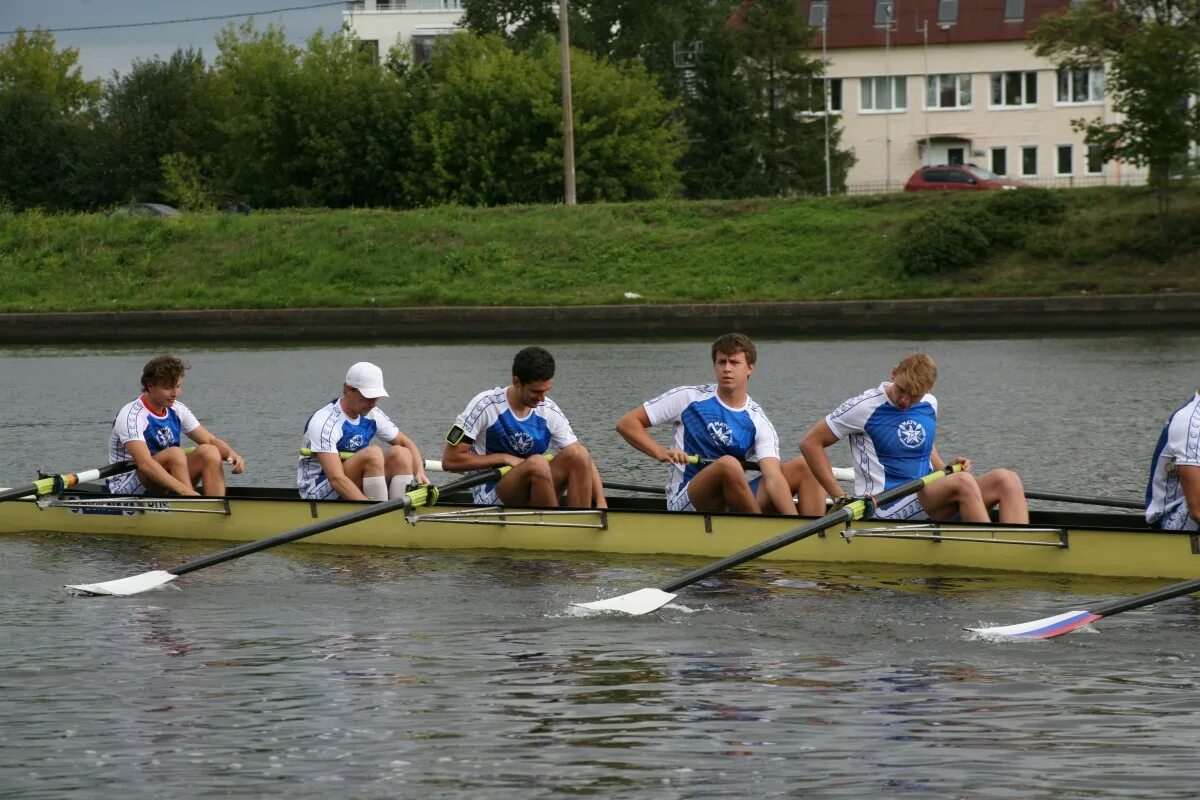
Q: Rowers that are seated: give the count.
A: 6